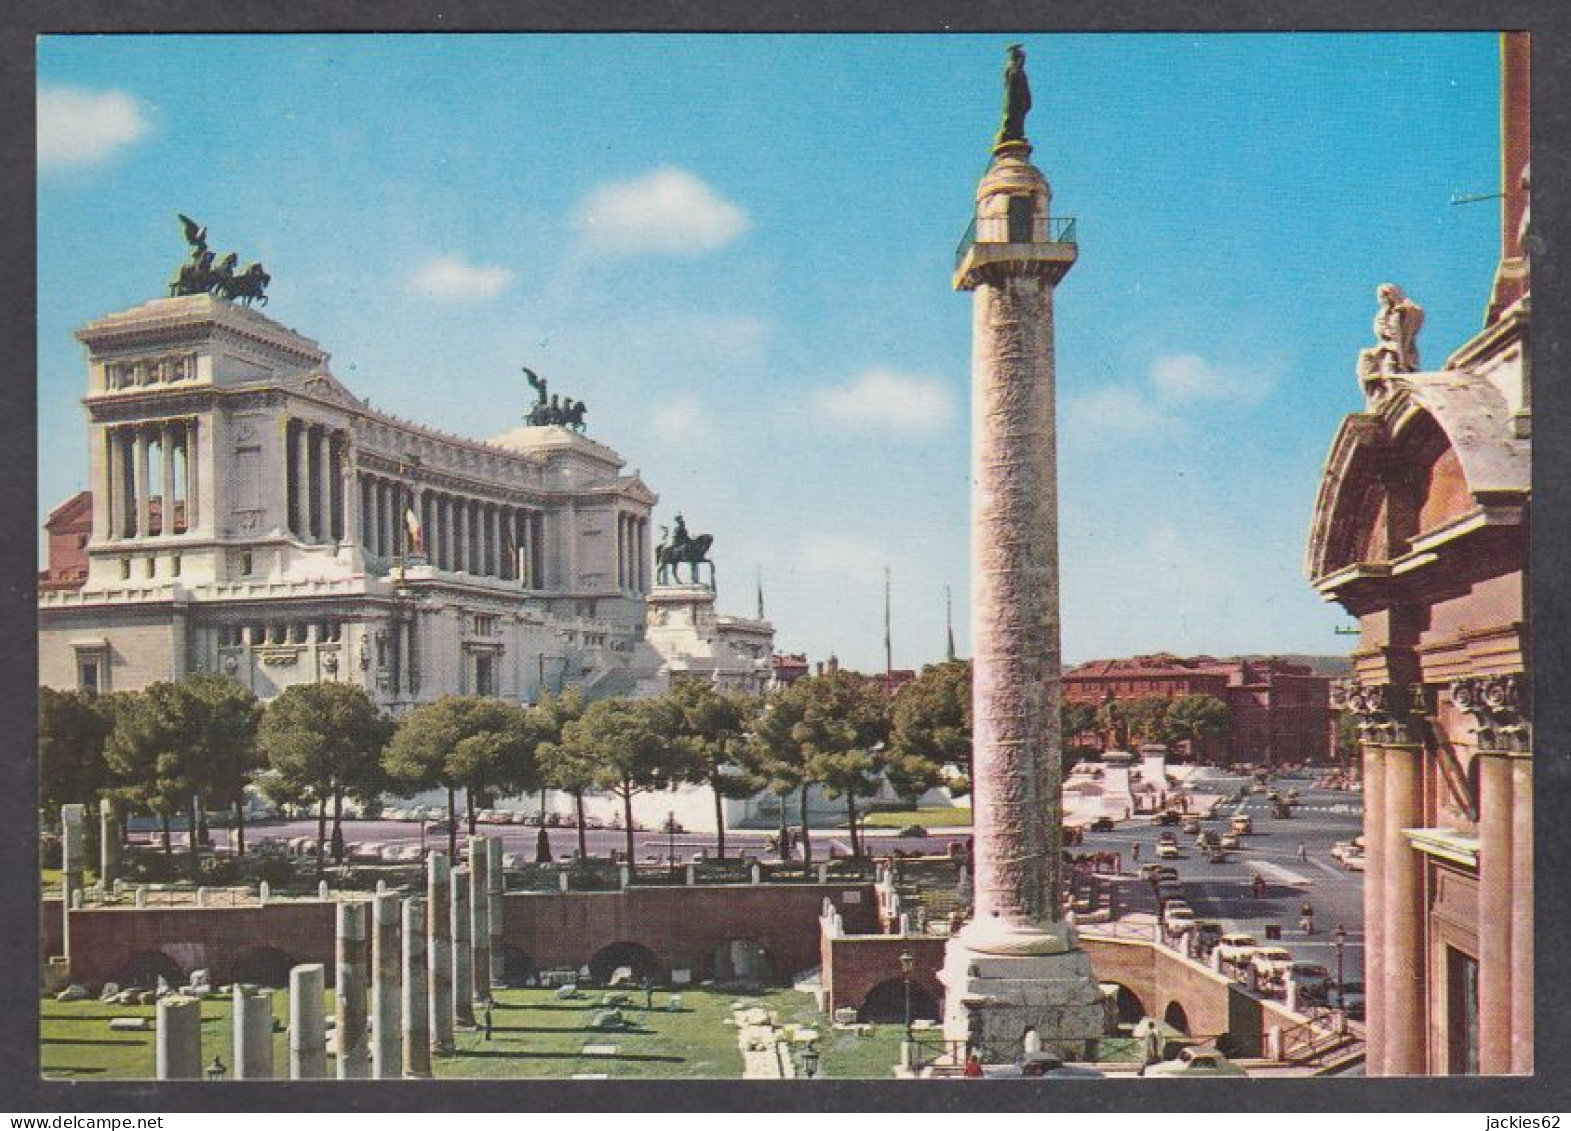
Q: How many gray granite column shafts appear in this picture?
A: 12